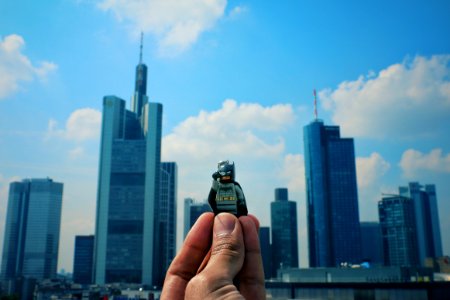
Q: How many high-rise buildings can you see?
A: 11